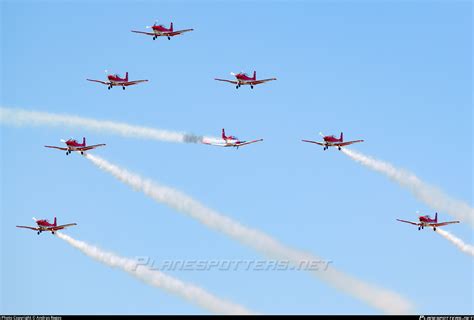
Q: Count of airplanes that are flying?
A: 8